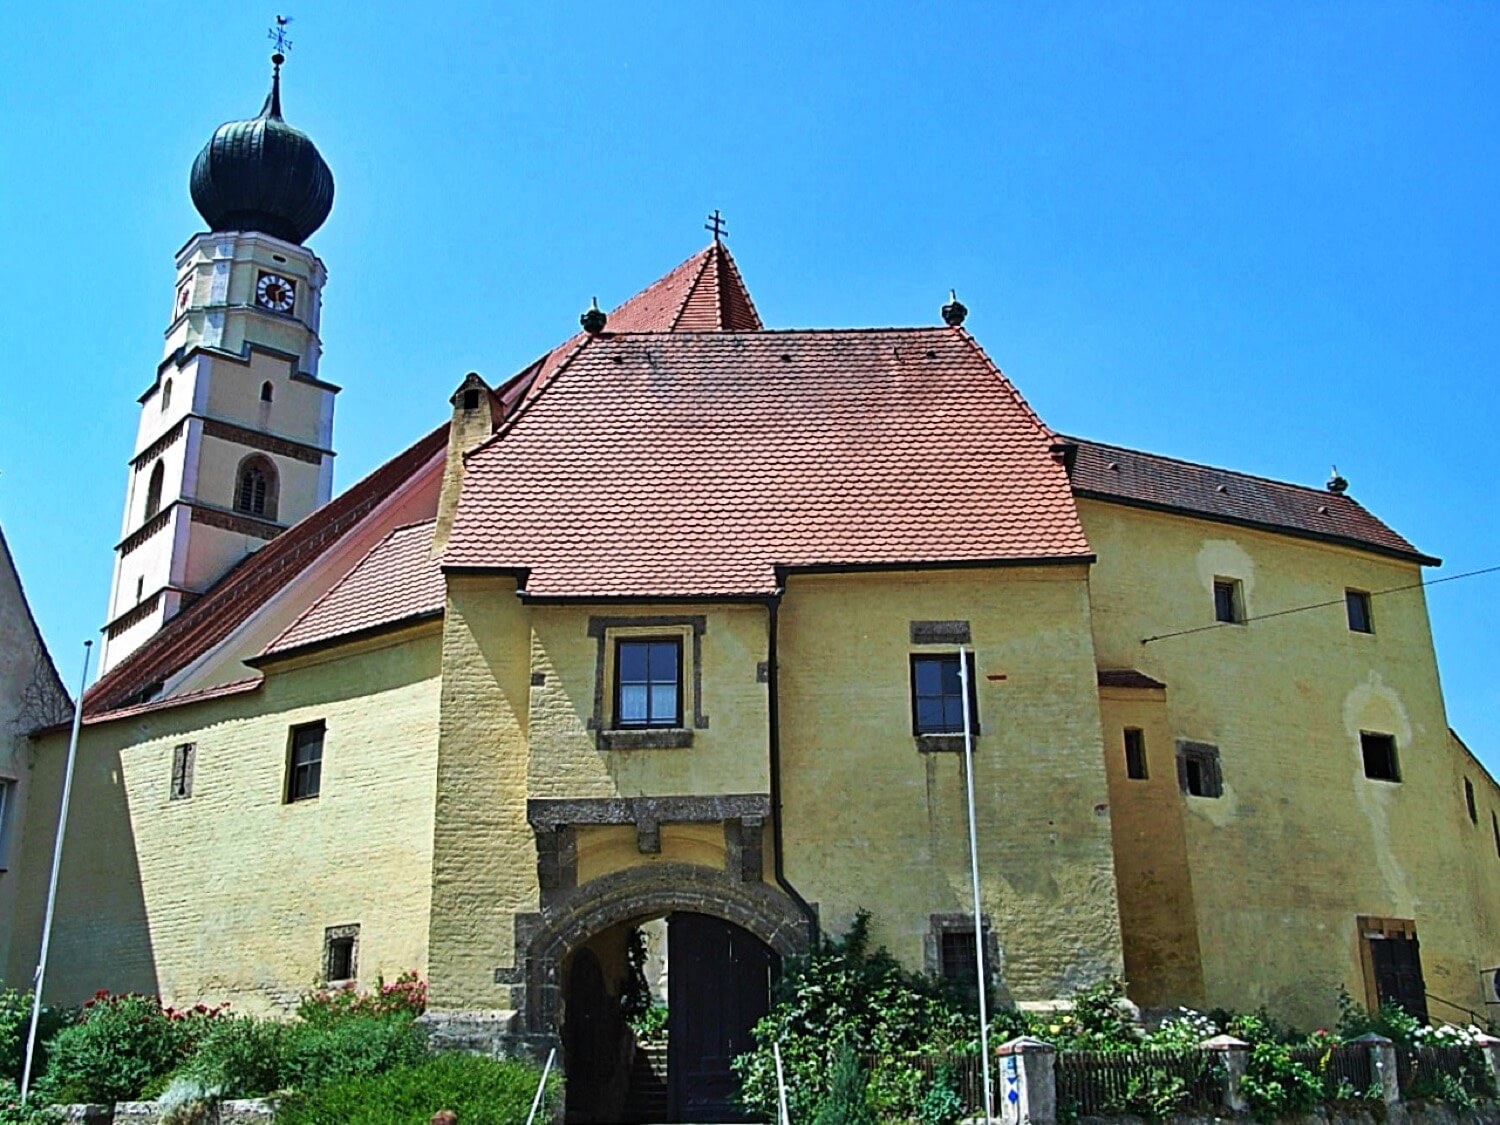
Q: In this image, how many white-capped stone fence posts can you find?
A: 4